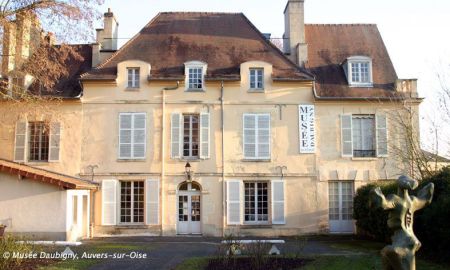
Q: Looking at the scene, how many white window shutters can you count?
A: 14